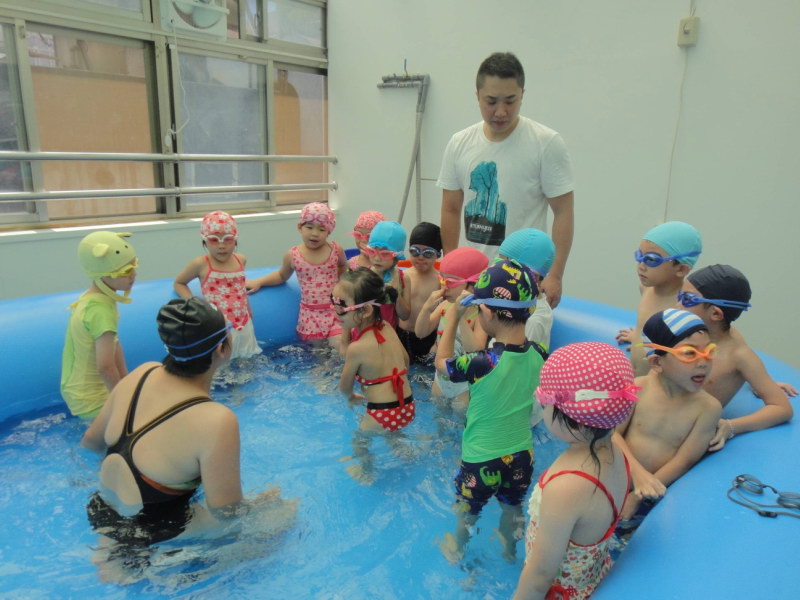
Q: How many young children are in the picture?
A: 14